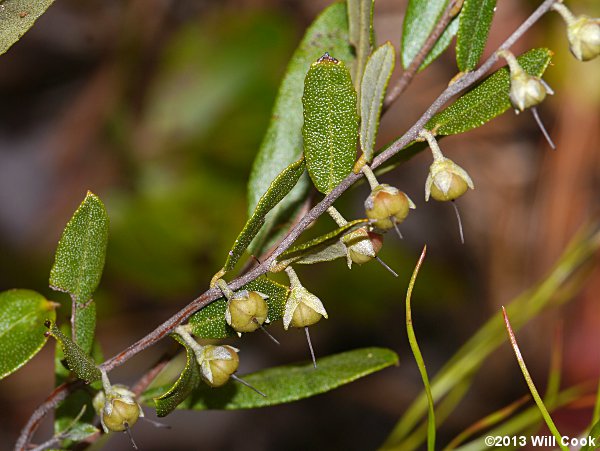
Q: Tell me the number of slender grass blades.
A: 2